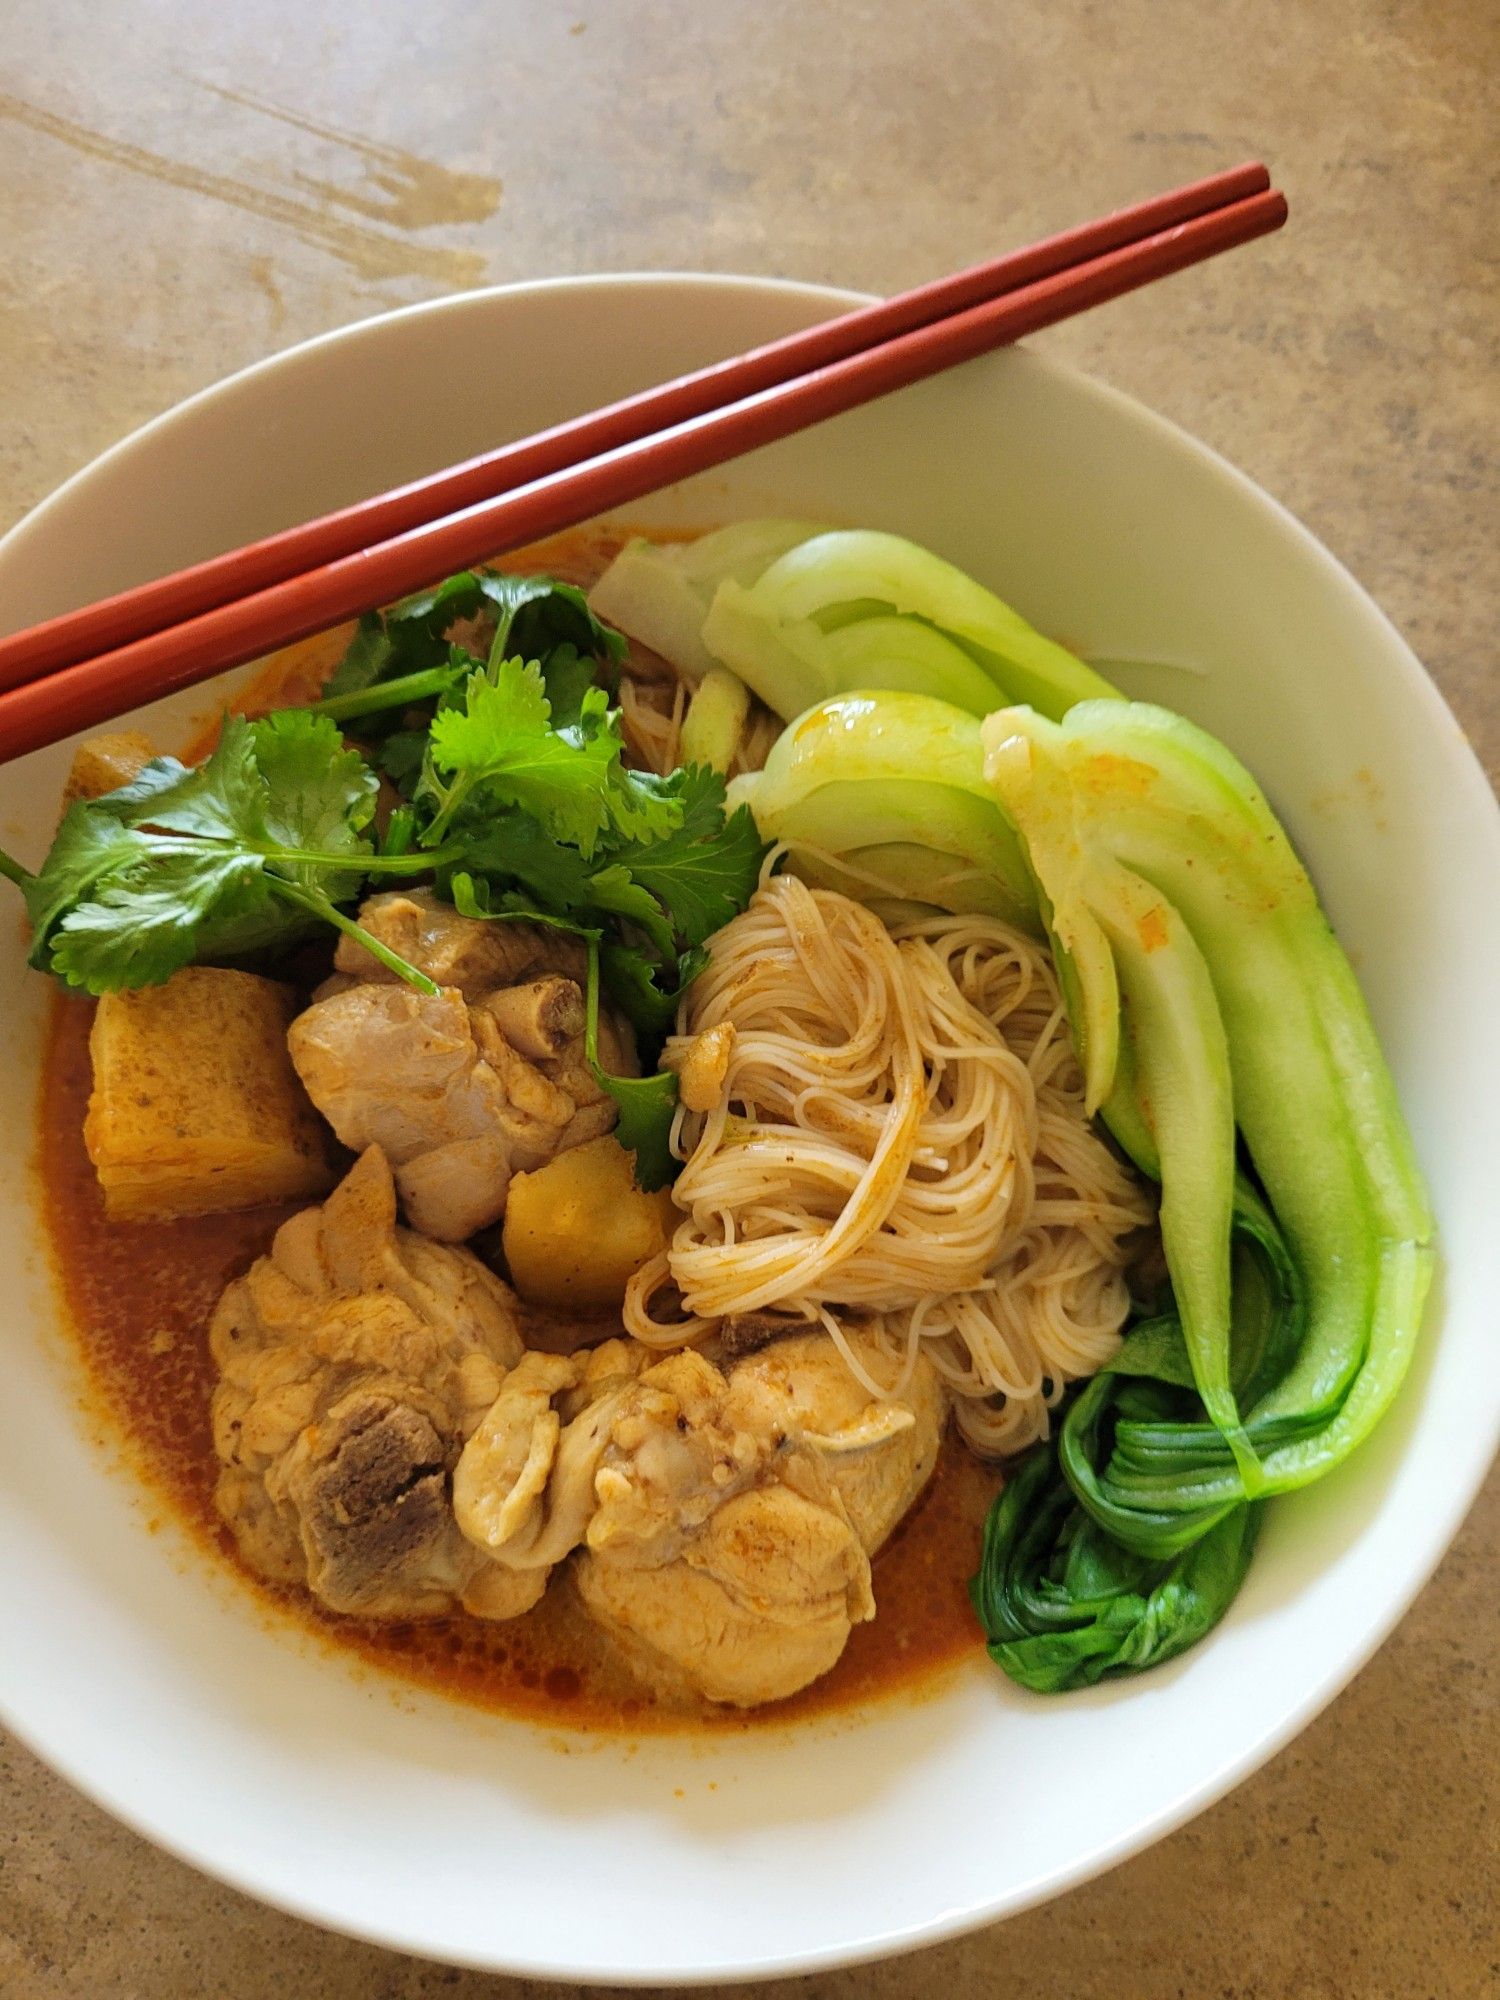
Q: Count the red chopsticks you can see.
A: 2